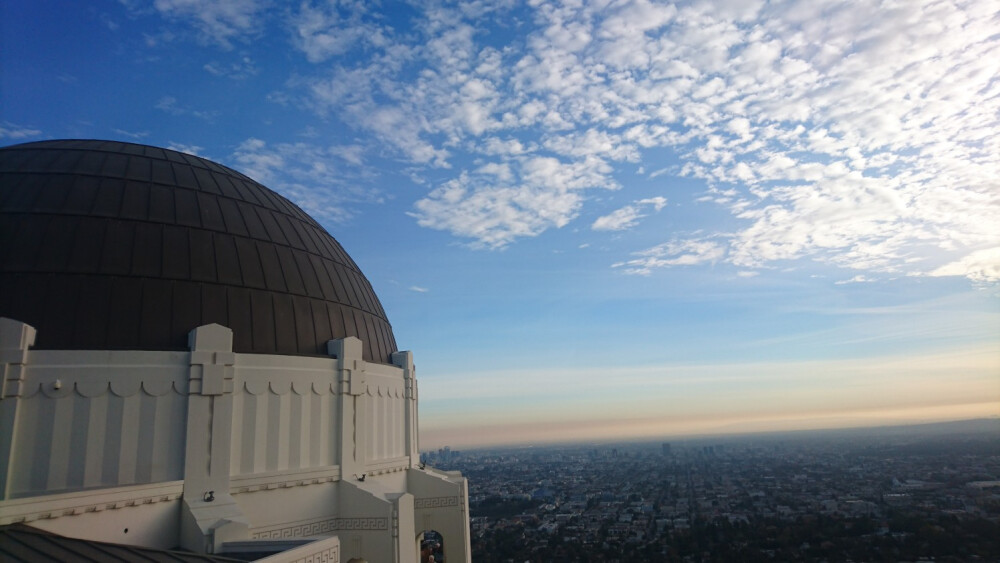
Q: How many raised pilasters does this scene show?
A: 4